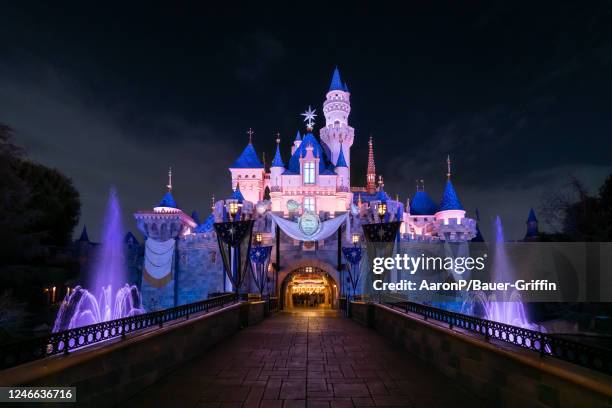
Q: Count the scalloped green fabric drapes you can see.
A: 0